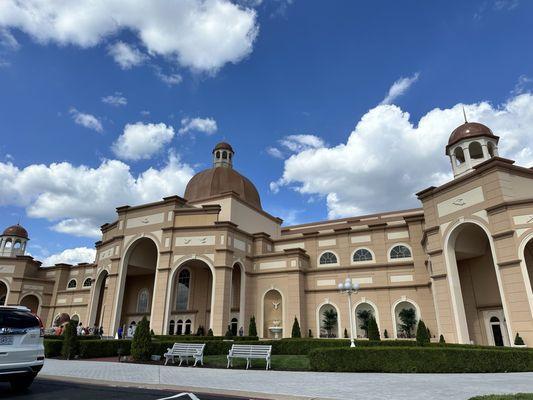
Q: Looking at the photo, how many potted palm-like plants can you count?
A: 3